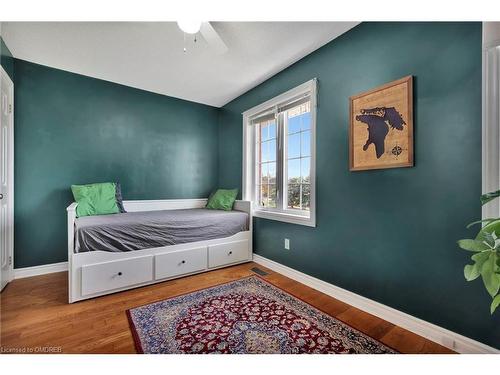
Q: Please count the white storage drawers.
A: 3